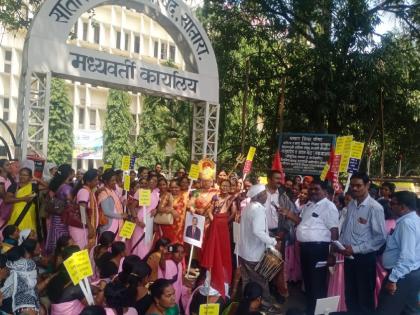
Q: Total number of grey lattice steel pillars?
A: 2